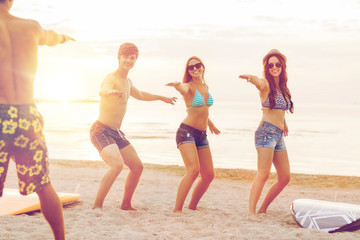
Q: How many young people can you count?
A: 4